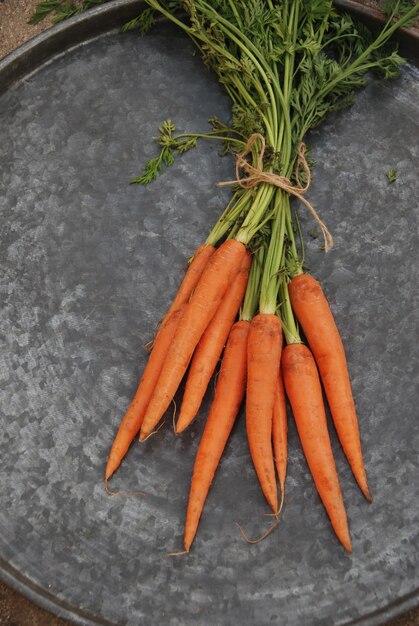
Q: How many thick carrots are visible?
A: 7